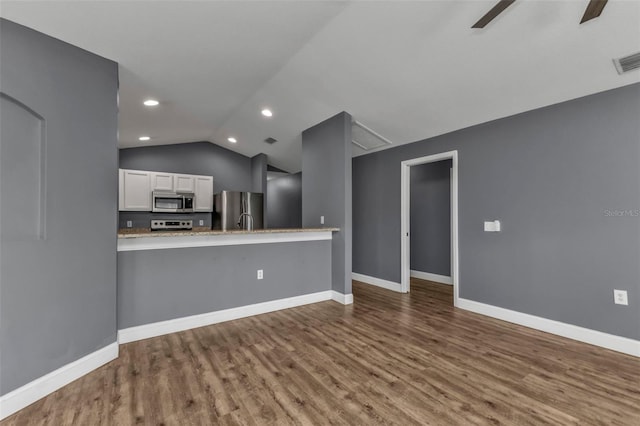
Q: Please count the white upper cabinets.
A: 4